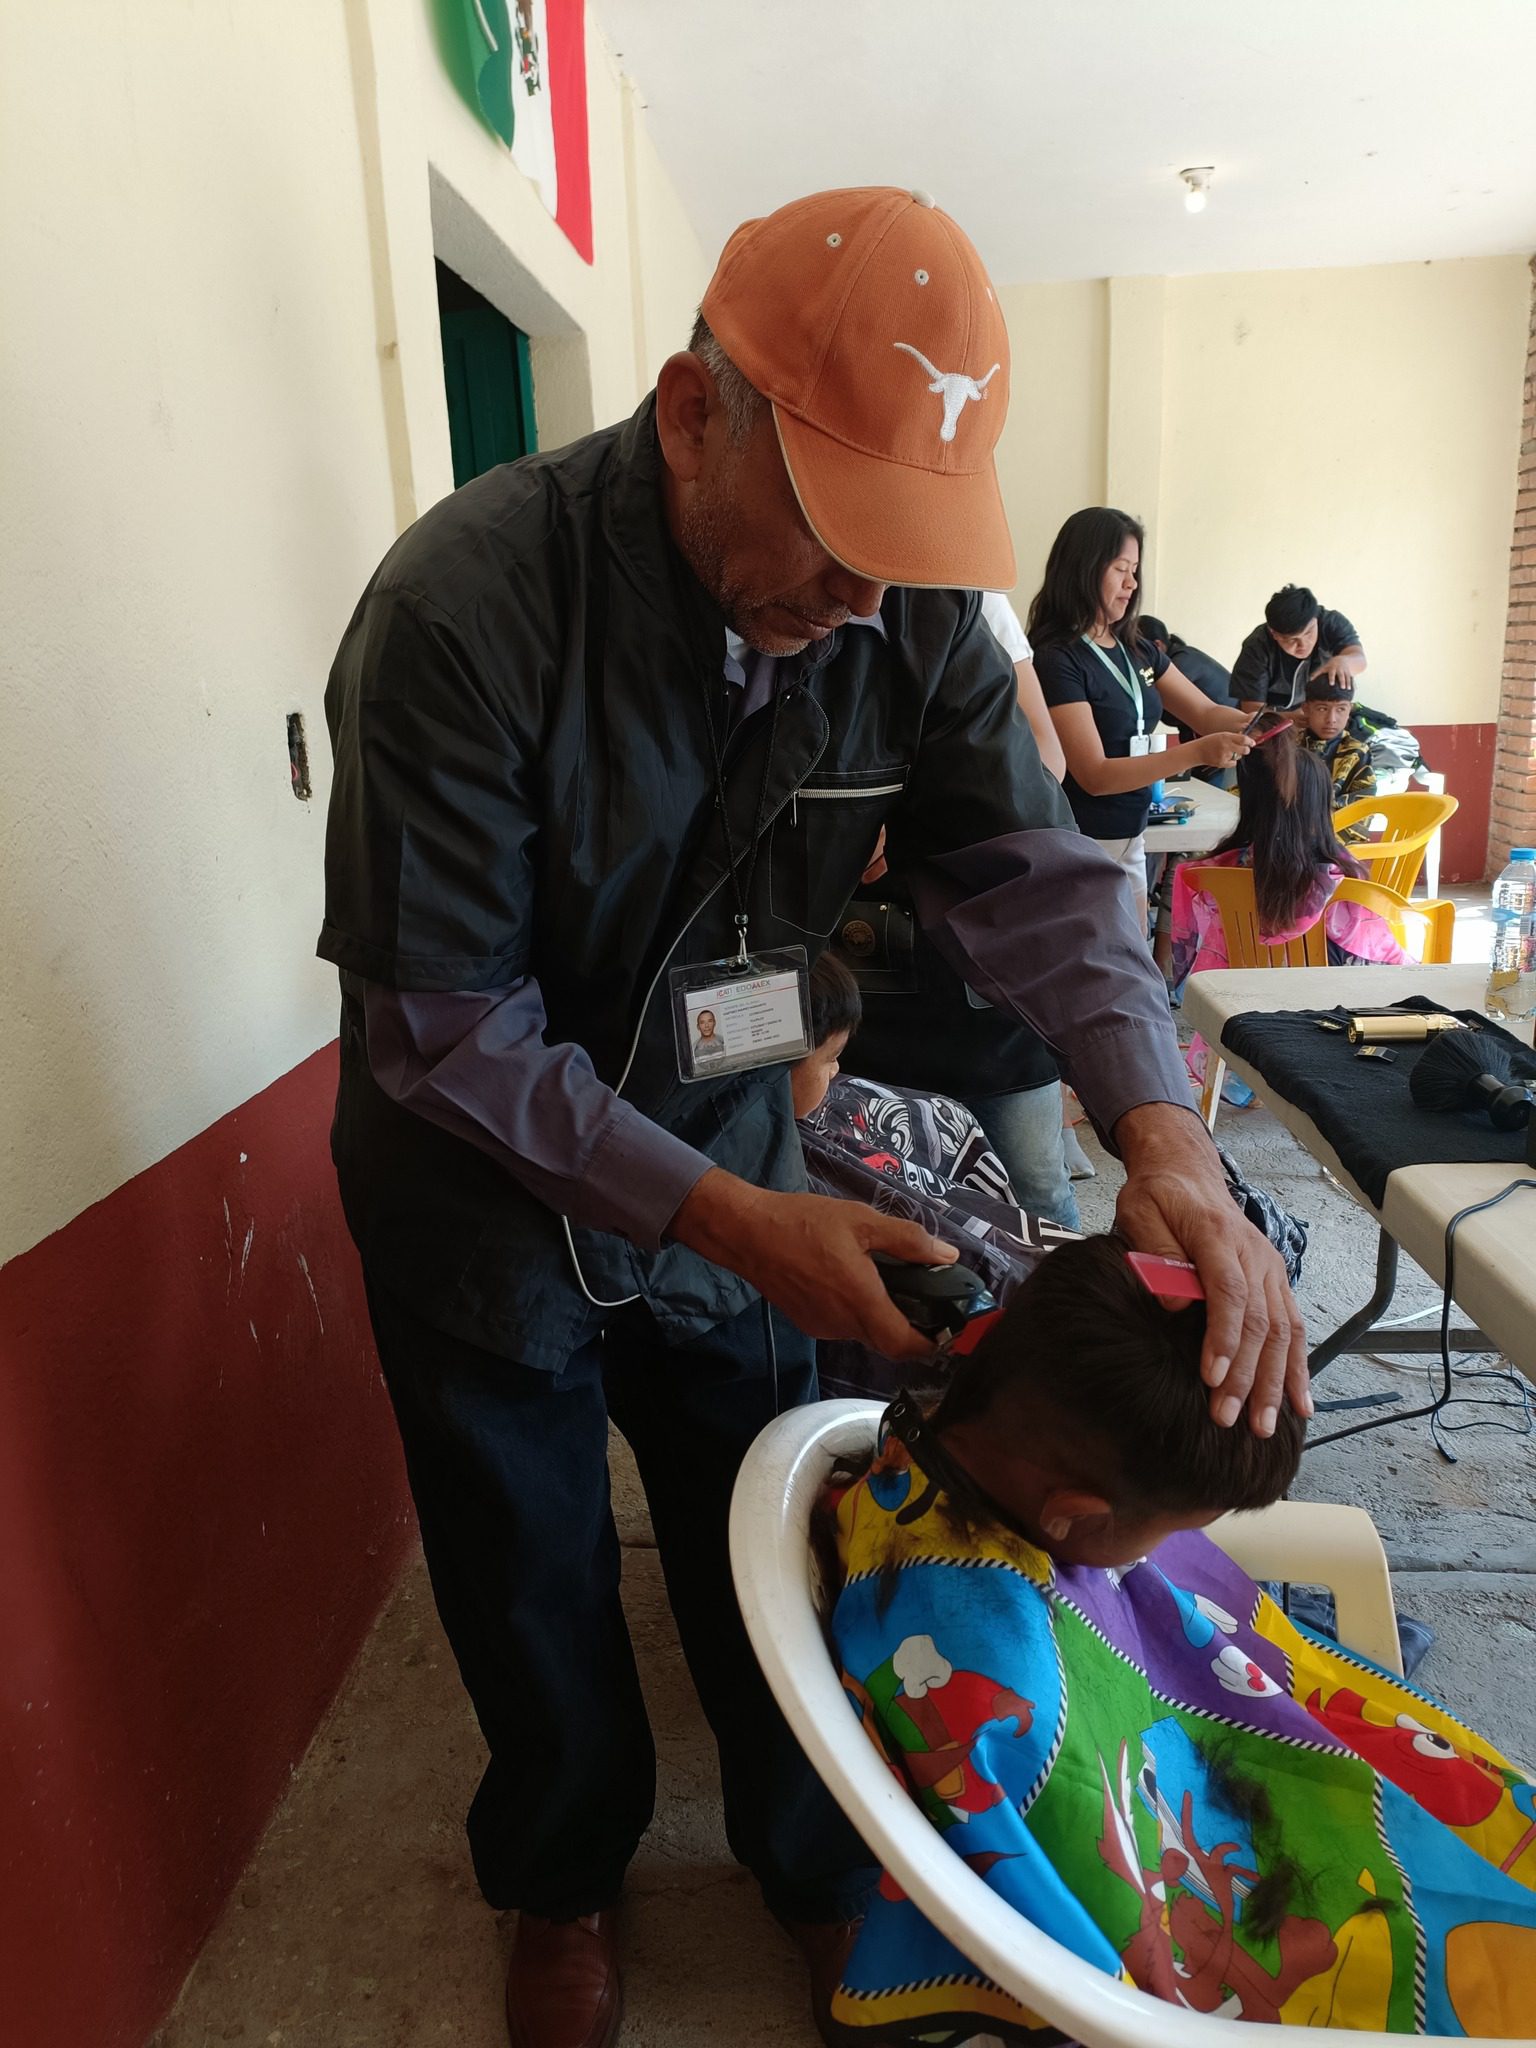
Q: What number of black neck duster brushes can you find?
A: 1